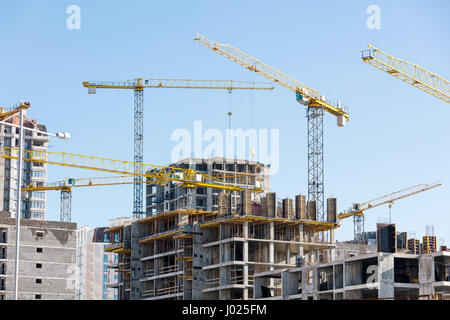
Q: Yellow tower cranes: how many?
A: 7